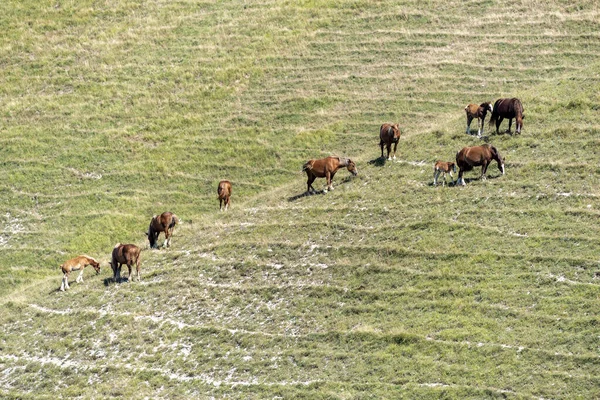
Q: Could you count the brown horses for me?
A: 10